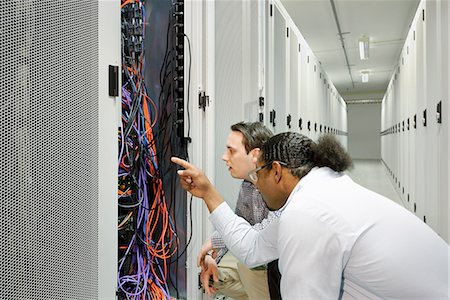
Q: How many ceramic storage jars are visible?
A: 0